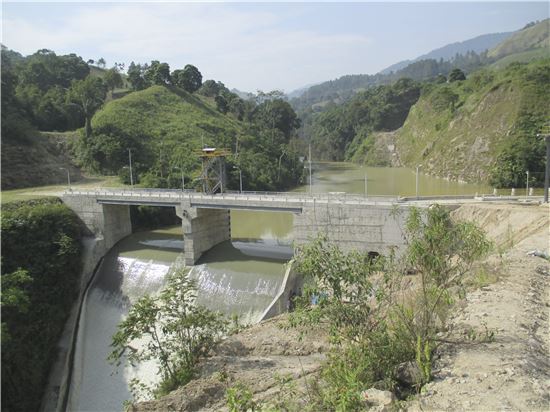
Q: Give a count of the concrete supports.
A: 3